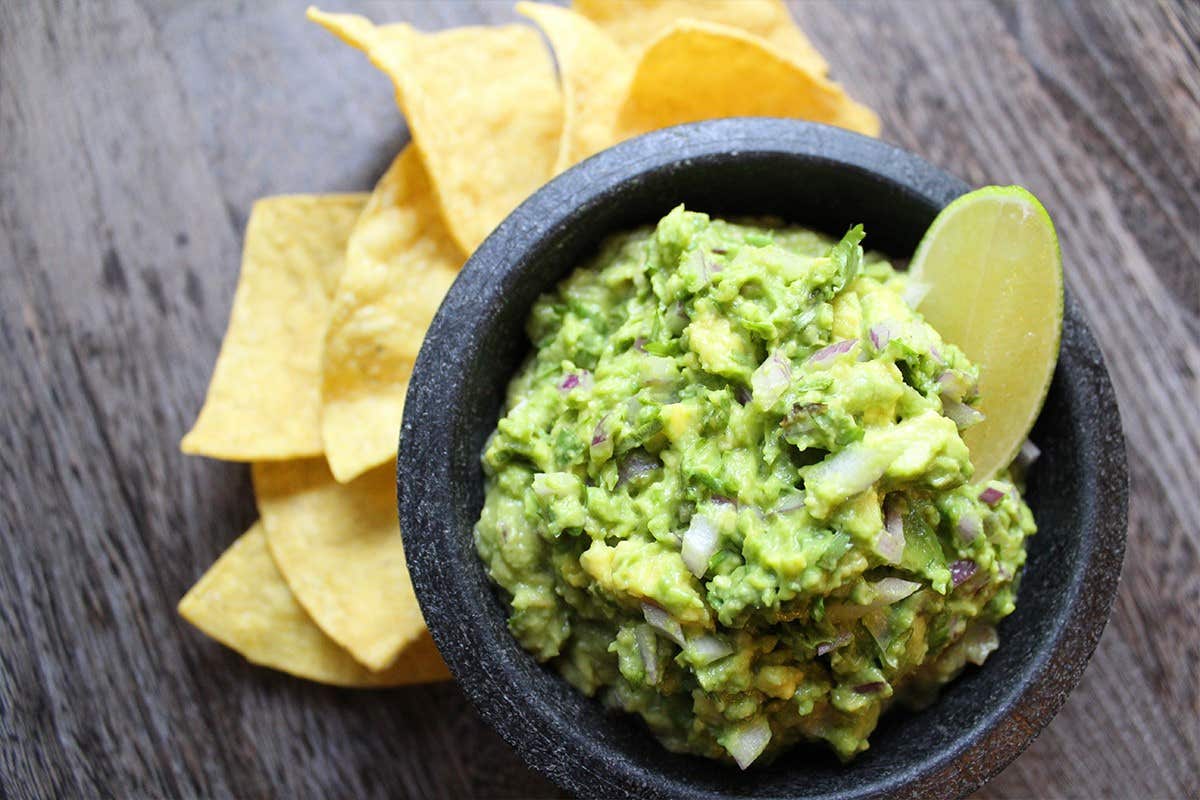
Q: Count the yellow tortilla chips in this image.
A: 8